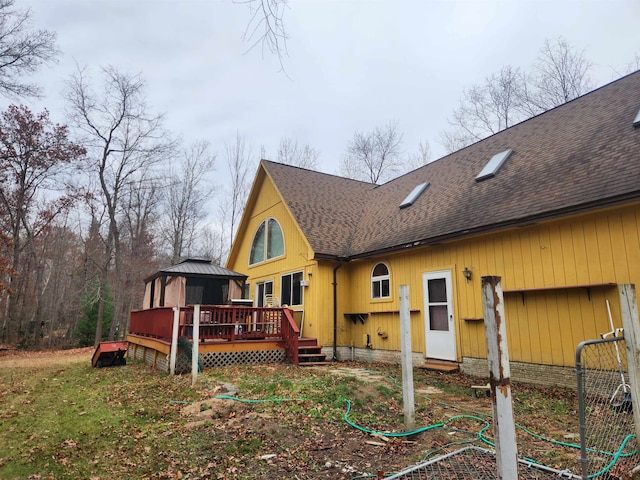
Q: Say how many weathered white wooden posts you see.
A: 5